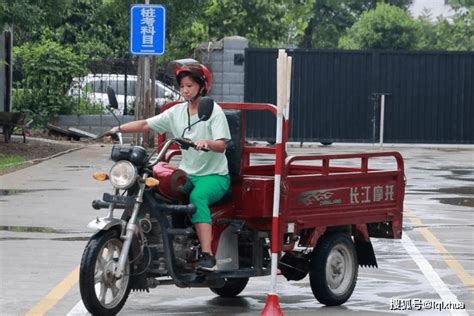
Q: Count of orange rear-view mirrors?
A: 0